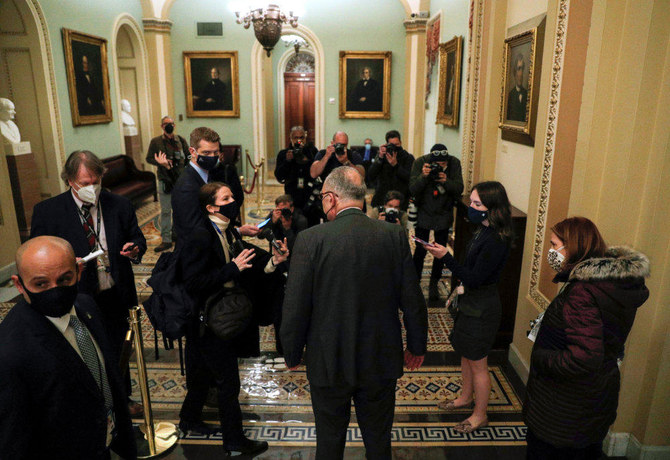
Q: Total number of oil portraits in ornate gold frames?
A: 5